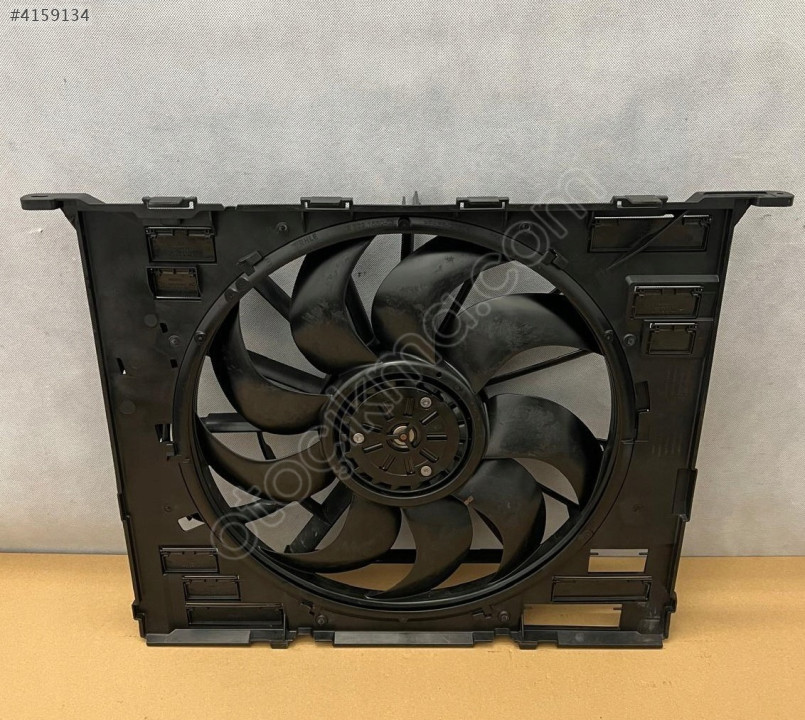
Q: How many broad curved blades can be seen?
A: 9